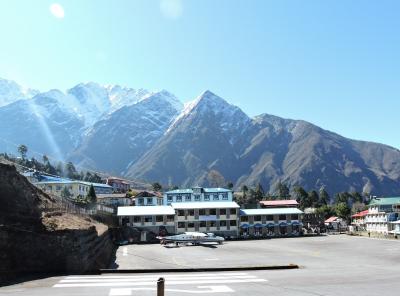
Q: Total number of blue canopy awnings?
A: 5